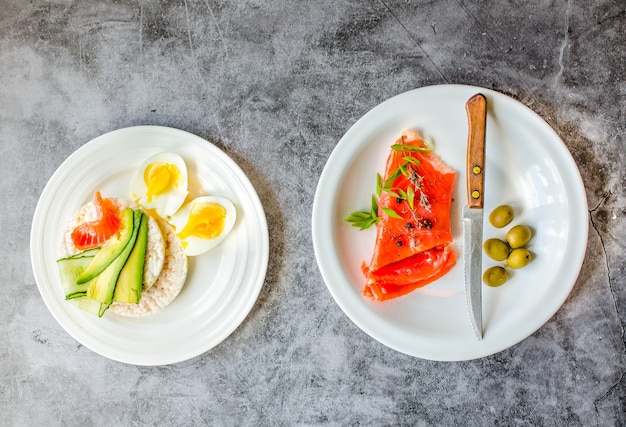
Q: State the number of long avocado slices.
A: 3